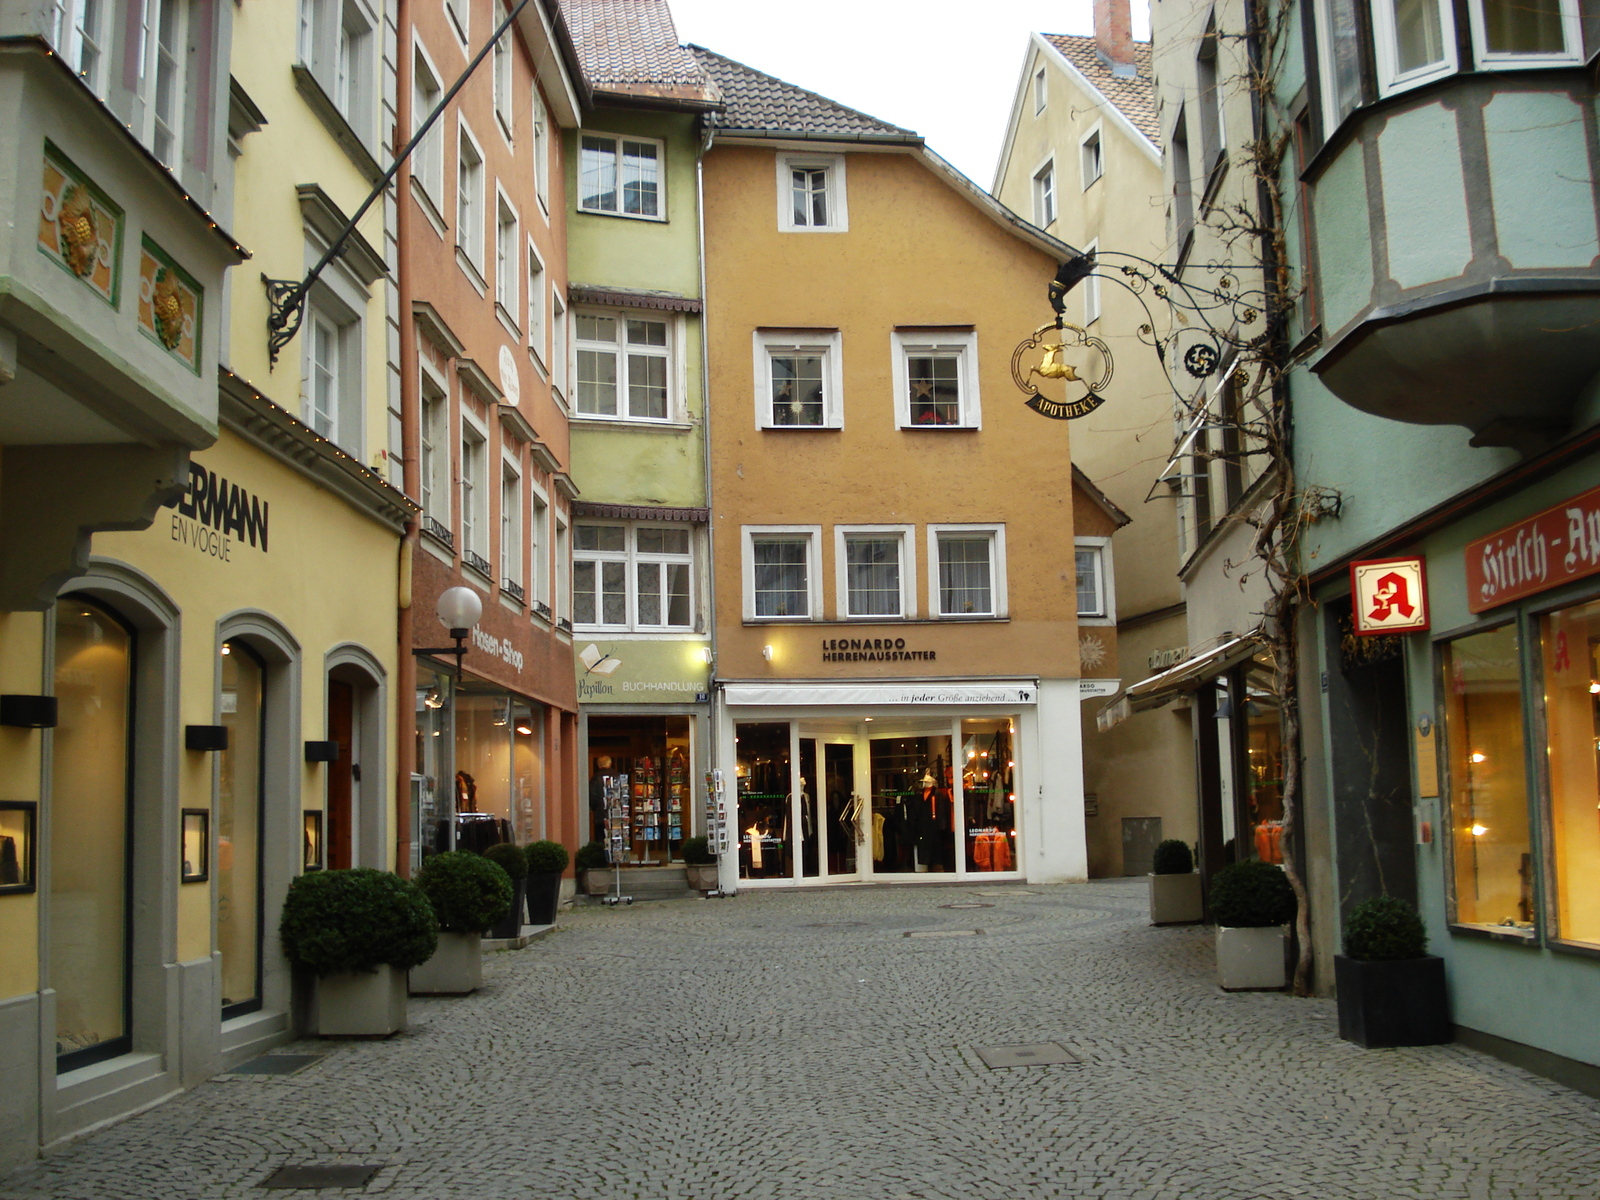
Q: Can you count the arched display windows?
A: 2